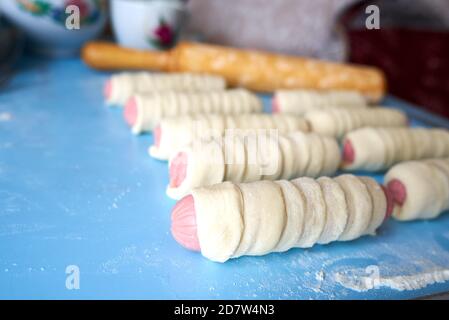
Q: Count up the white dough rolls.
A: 9